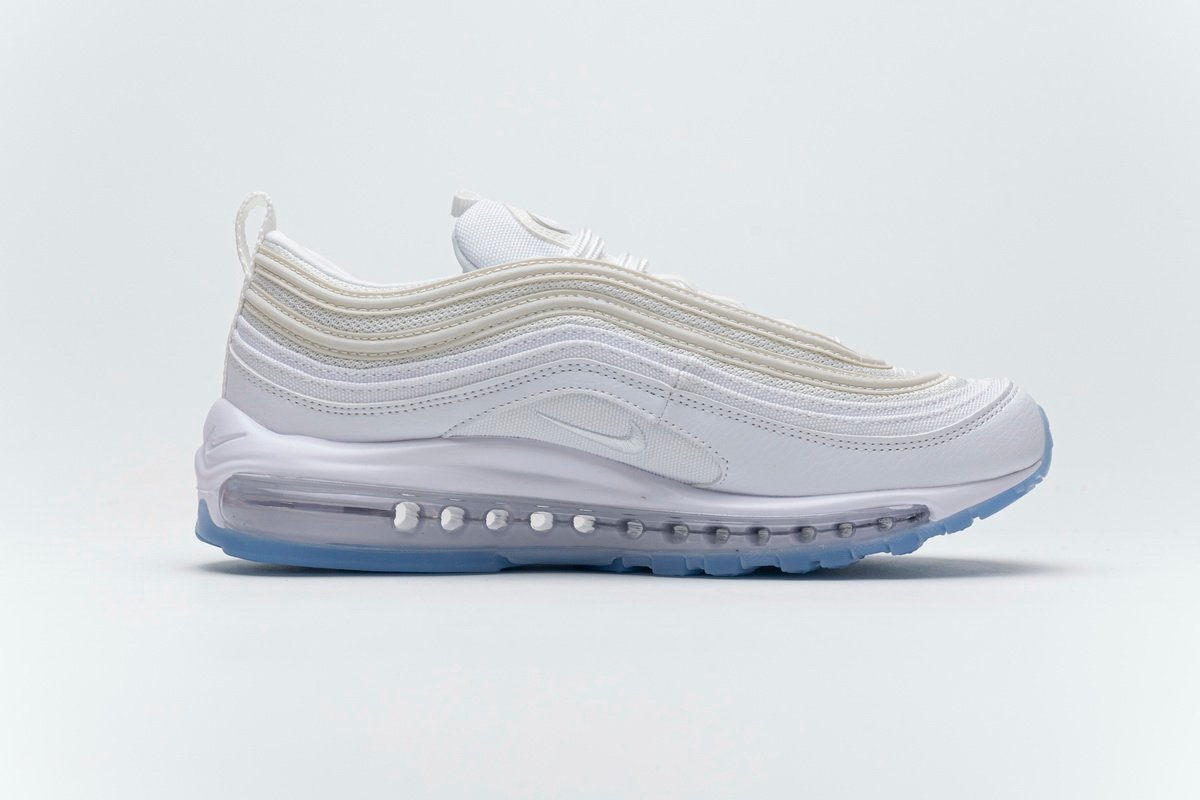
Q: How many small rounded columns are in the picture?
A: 12